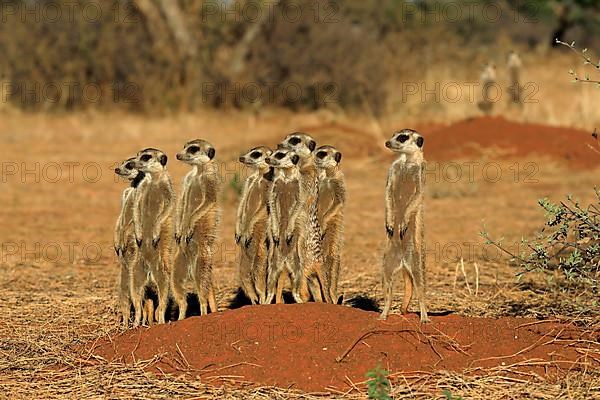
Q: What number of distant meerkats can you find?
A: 2